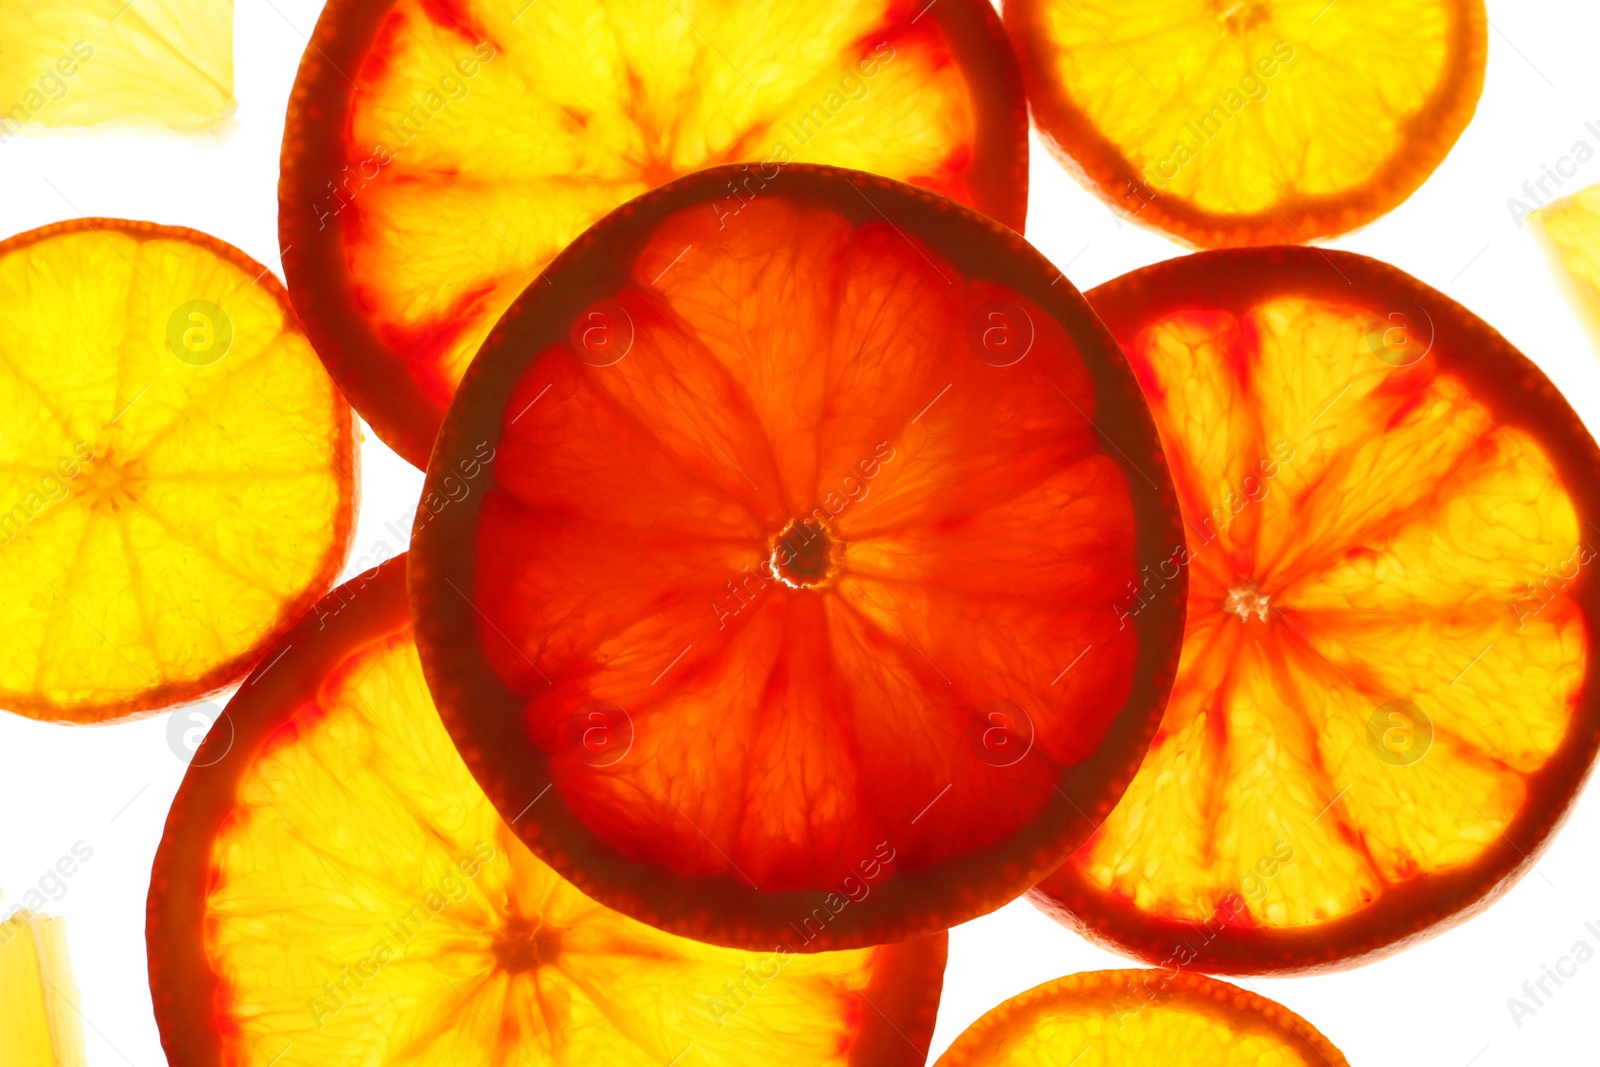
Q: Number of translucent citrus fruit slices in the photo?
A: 7